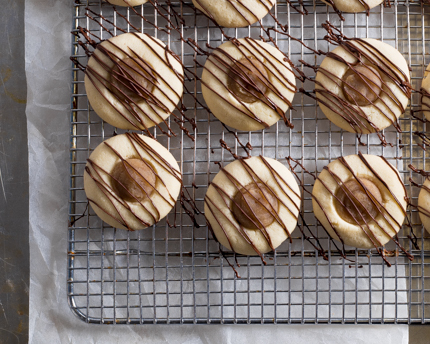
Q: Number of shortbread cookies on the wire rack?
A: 11